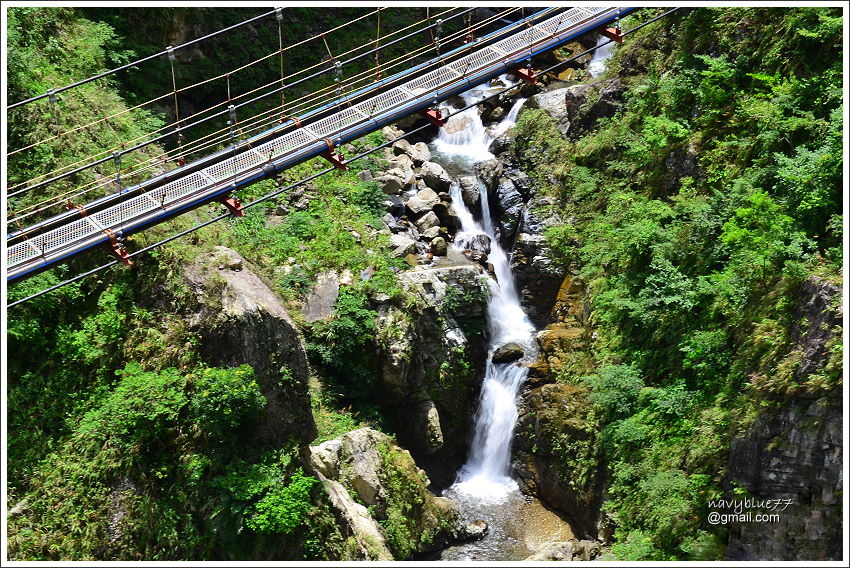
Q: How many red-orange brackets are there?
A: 6